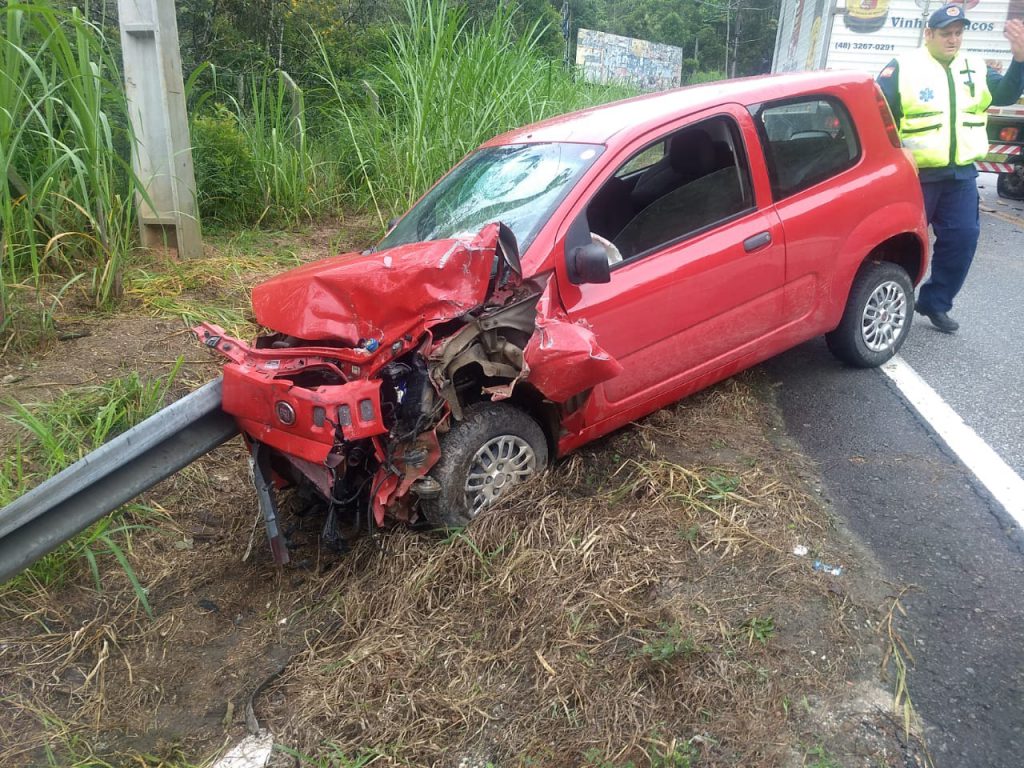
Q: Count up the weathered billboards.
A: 1